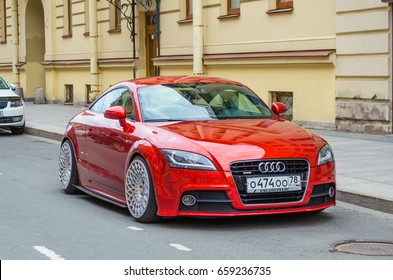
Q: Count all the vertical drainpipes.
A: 3